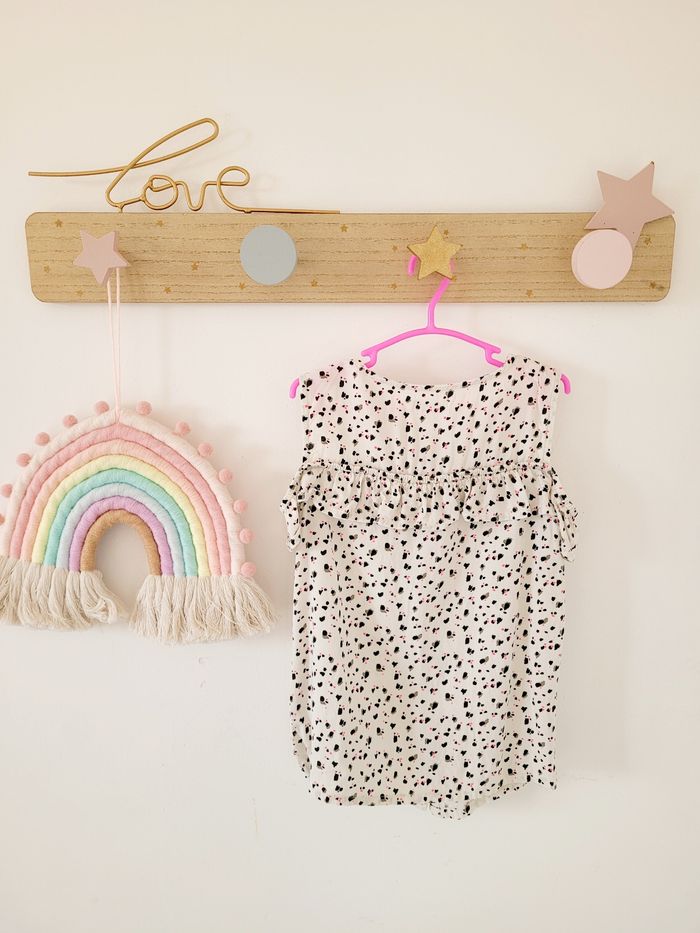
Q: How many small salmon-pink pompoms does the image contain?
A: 13